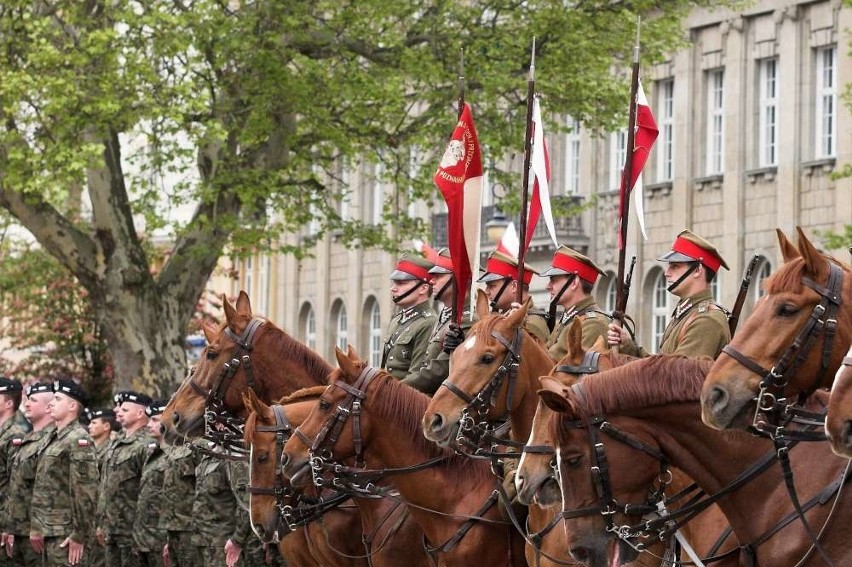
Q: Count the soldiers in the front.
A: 5